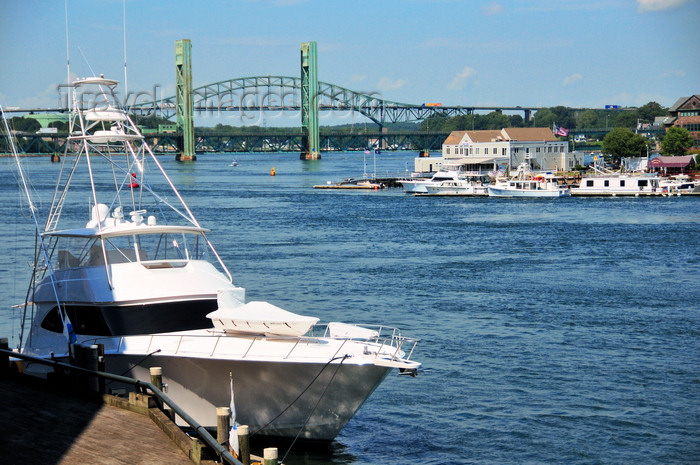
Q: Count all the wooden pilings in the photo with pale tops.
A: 4